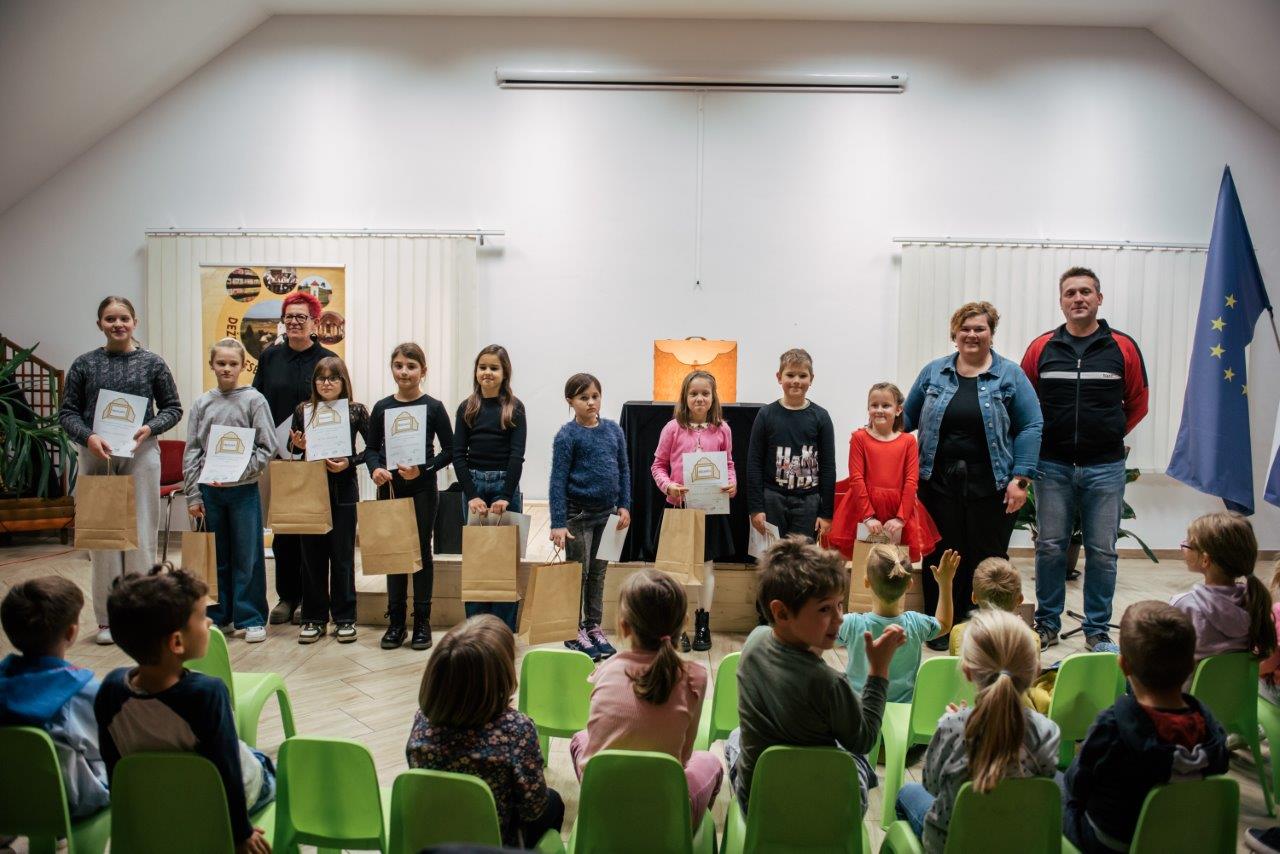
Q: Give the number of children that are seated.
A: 11